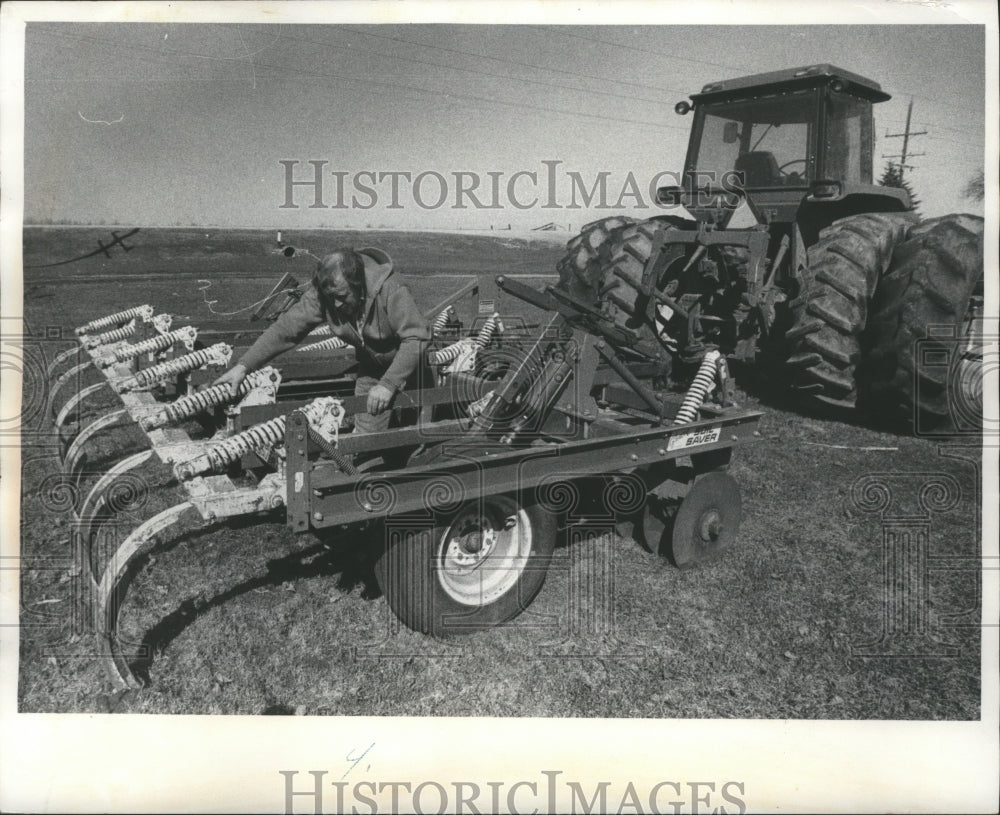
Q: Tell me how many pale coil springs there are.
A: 12